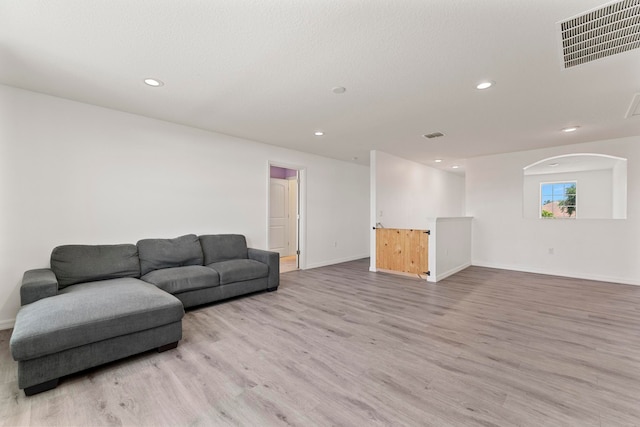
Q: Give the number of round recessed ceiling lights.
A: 6